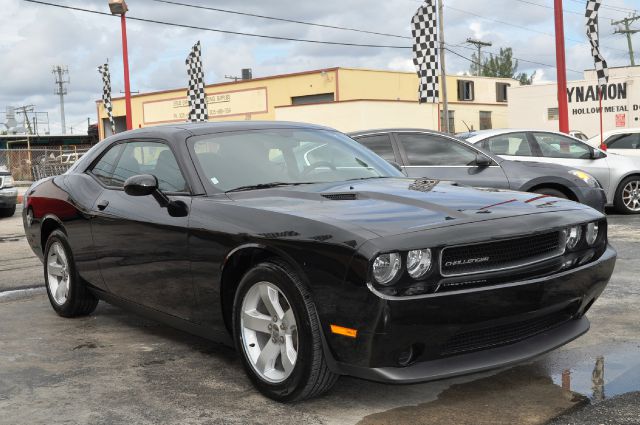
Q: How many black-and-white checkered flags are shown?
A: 4